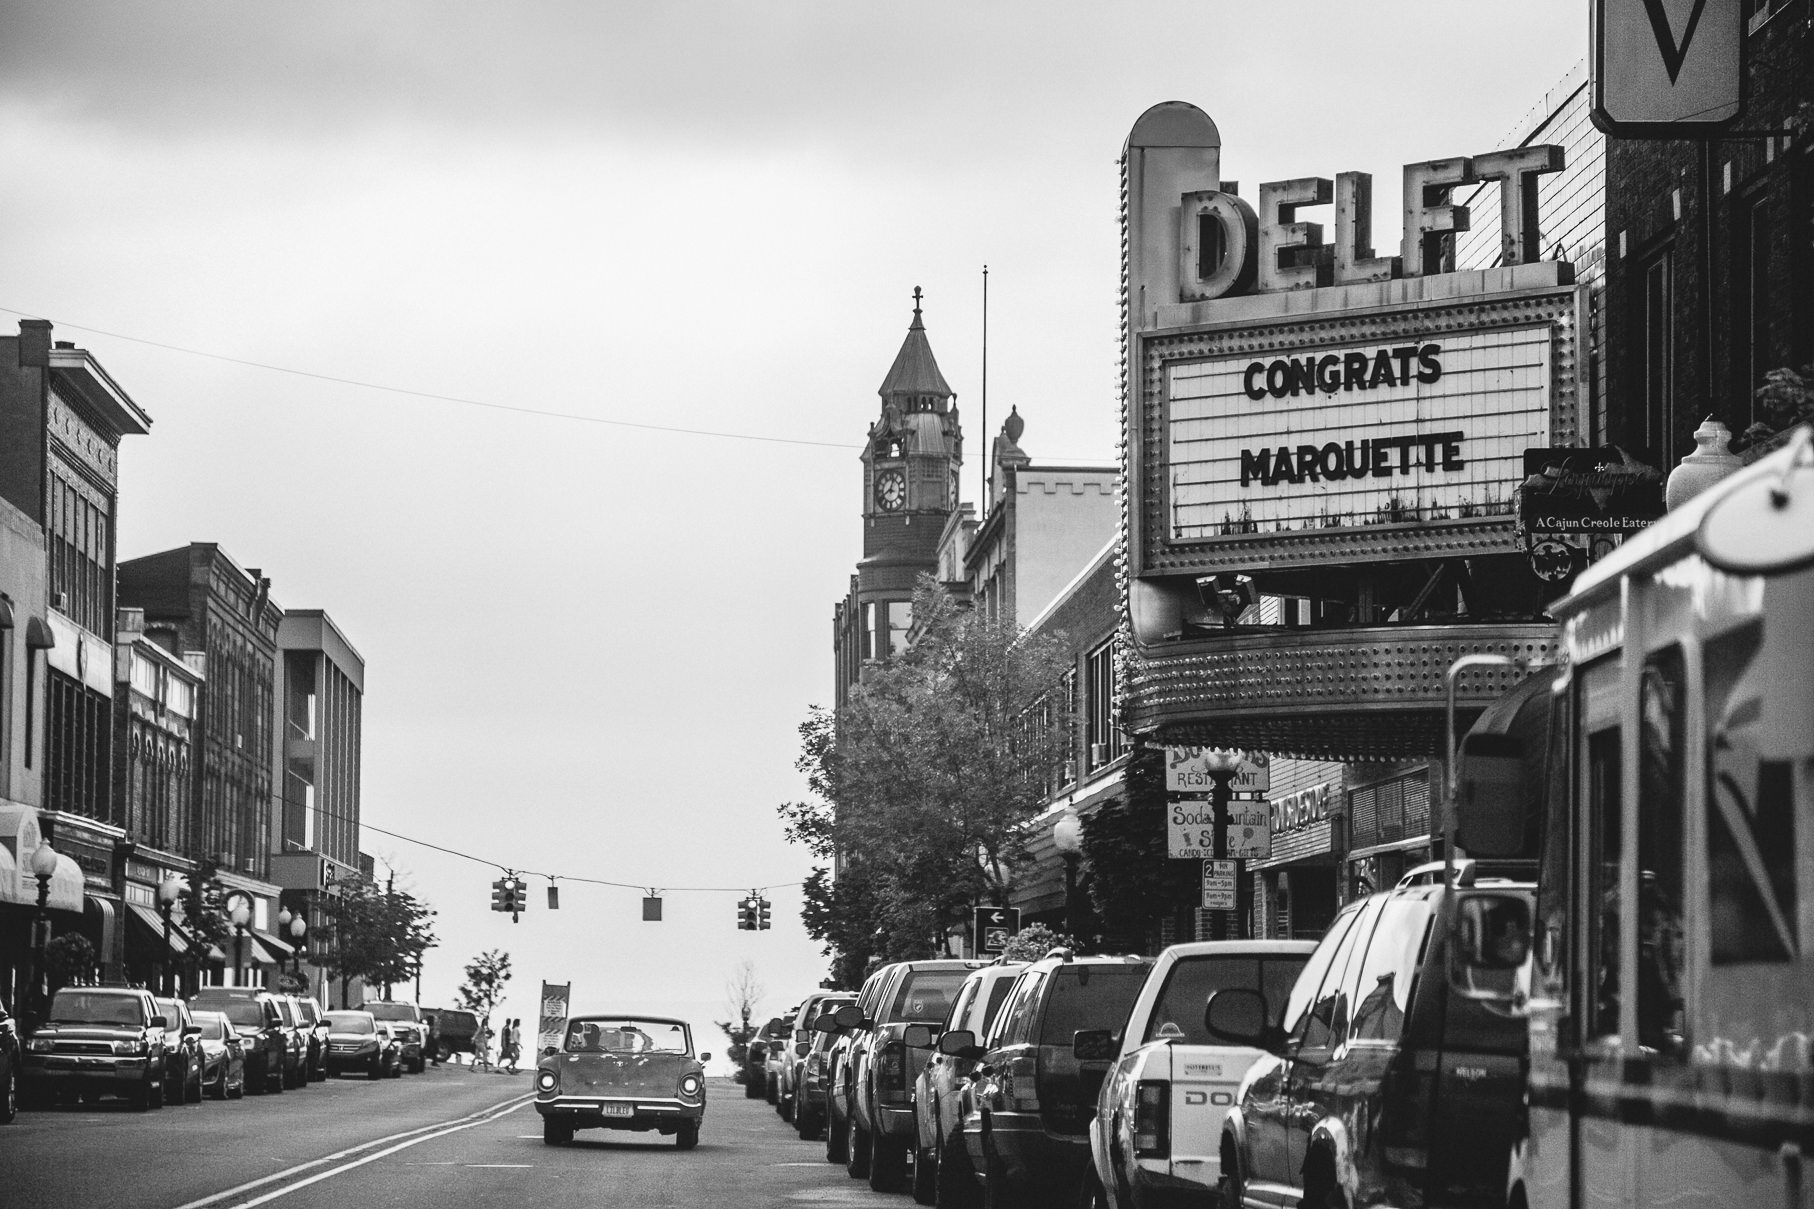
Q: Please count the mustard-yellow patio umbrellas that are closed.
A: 0